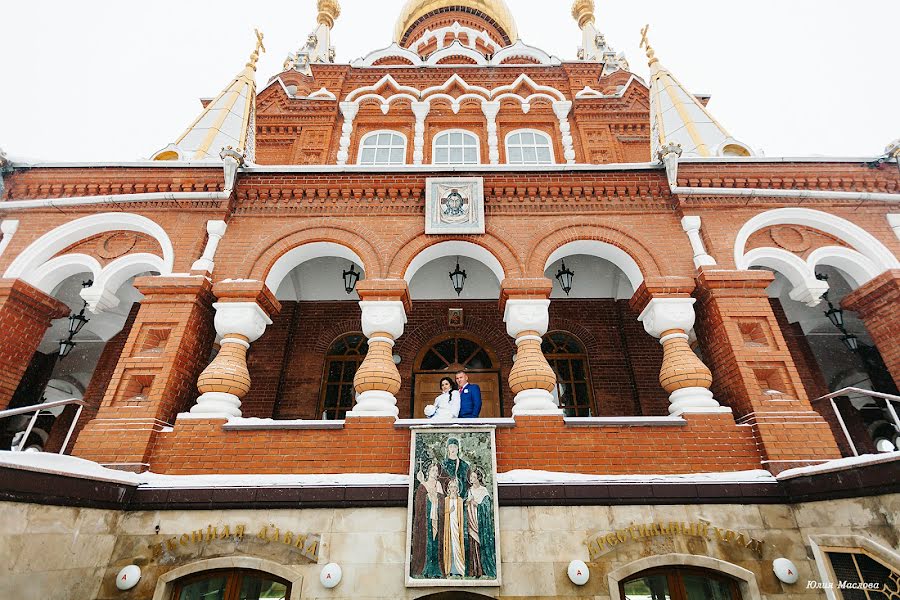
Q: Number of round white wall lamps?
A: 4